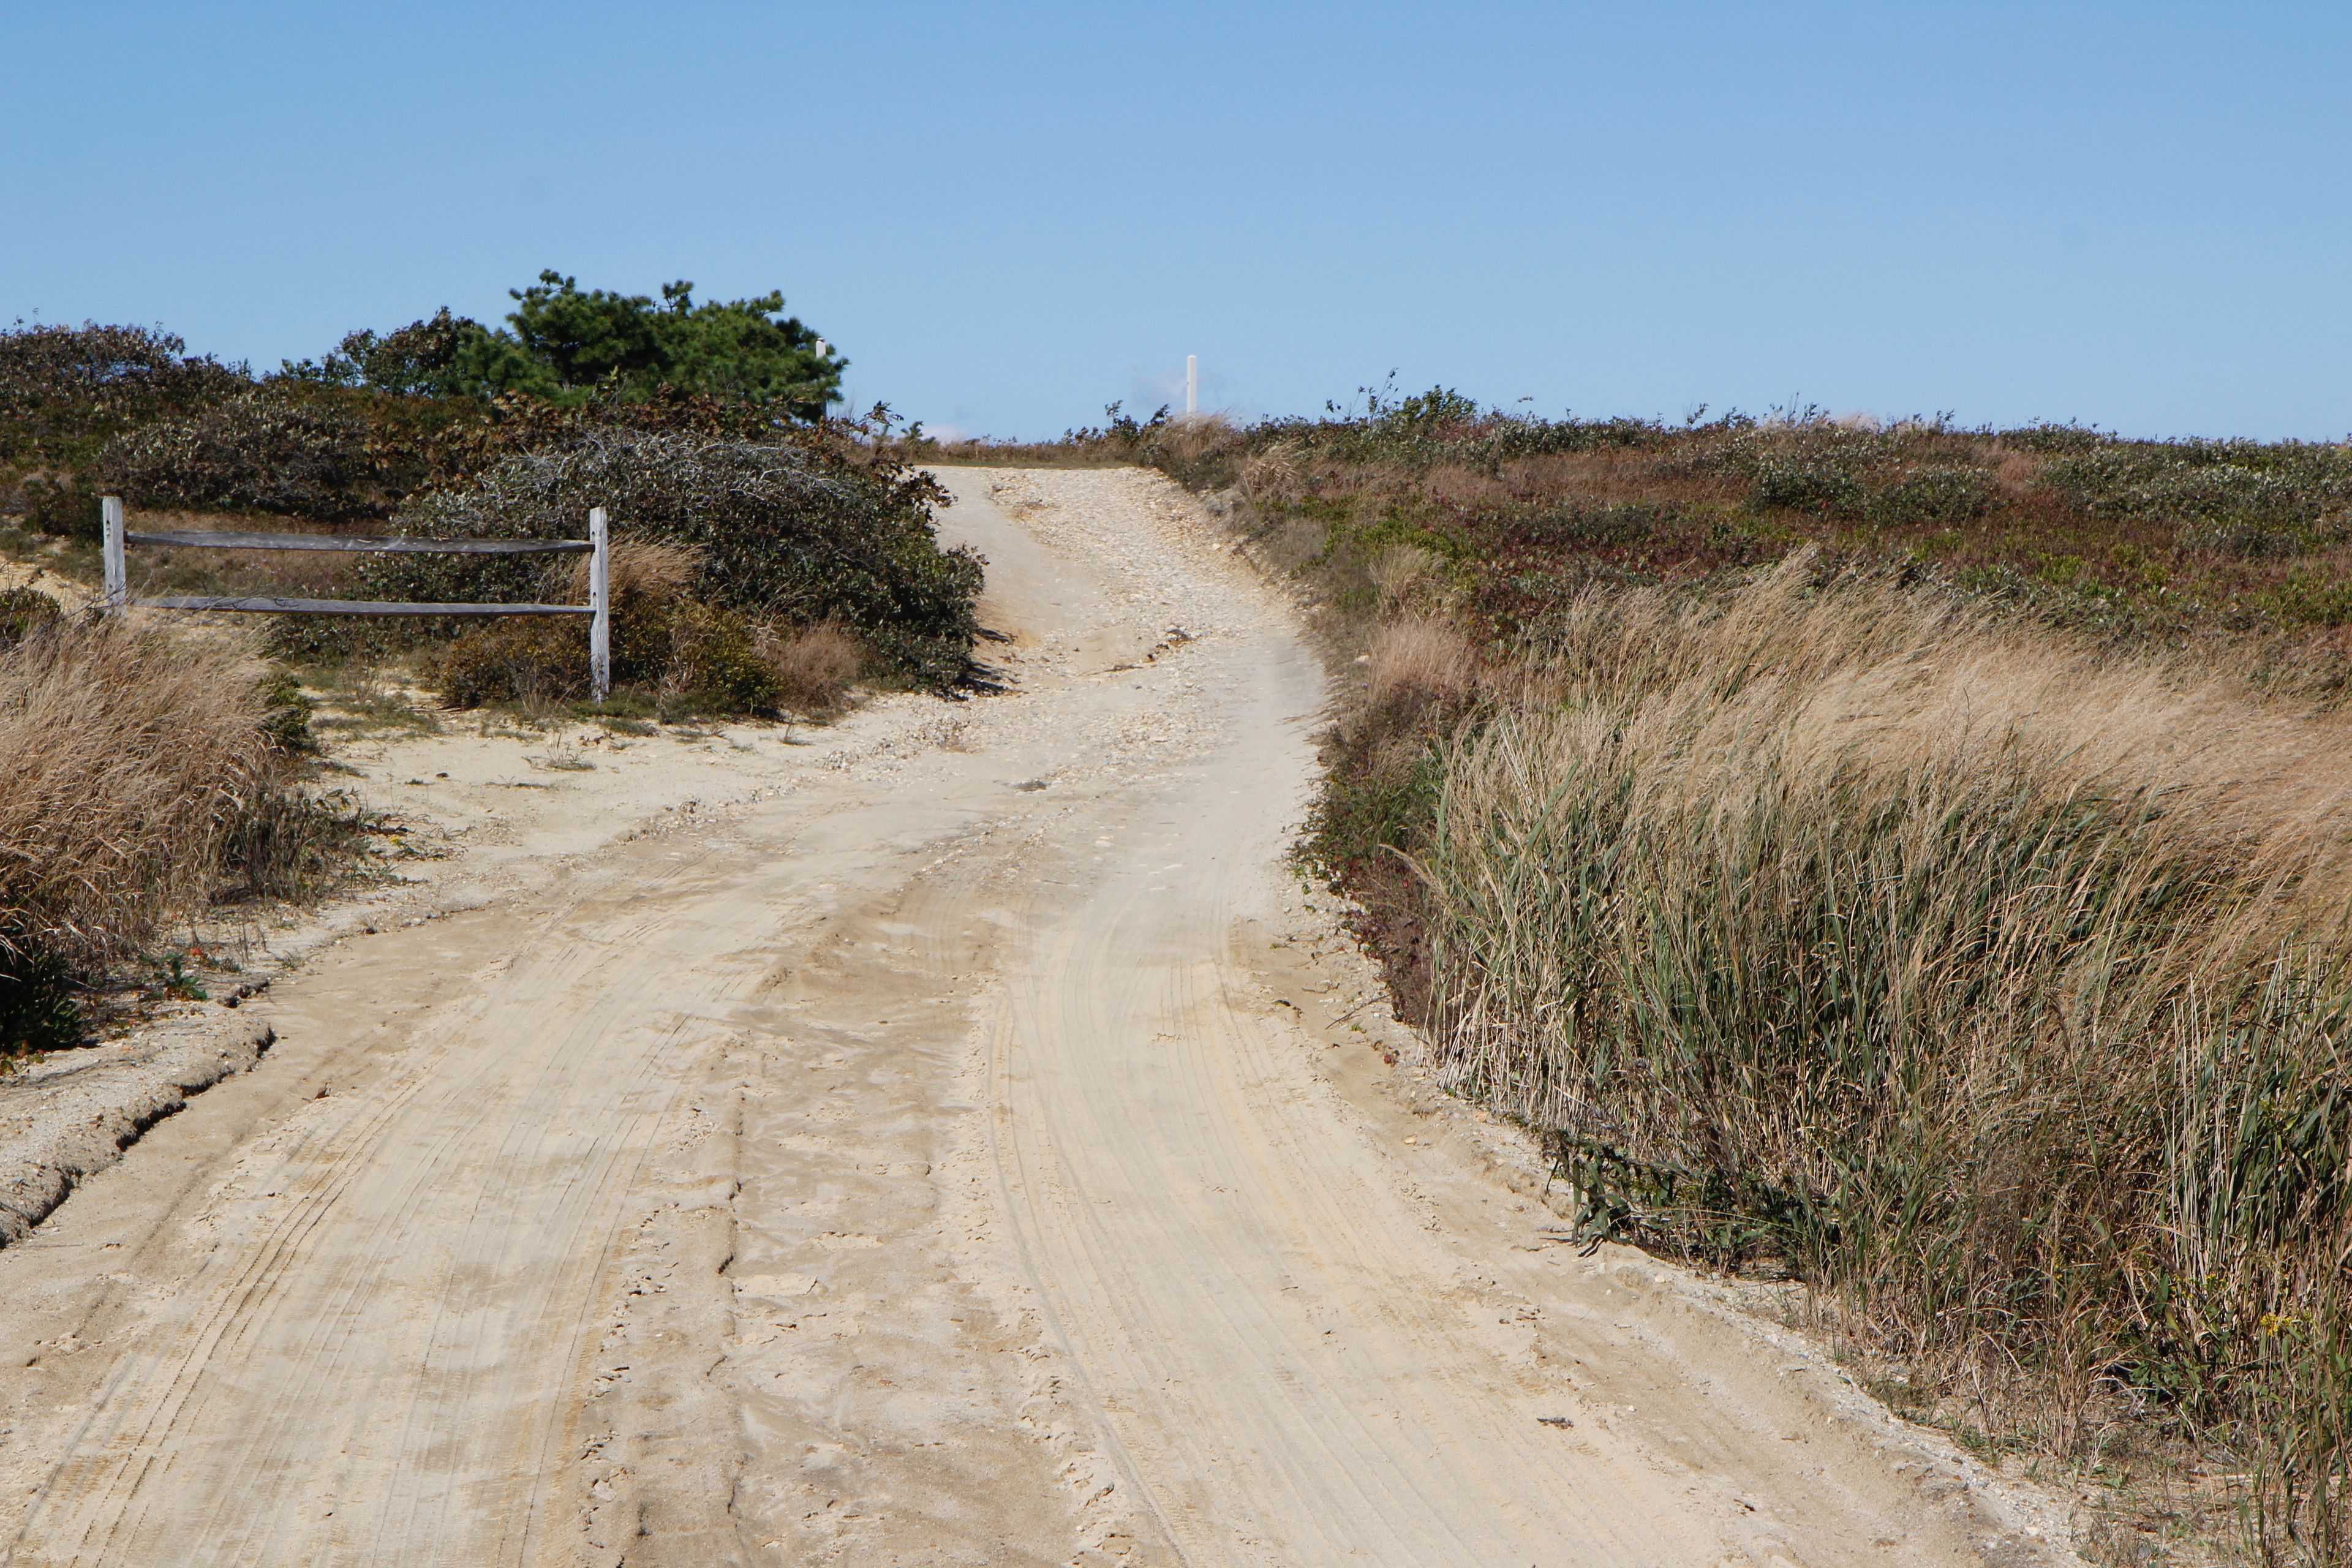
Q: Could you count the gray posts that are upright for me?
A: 2